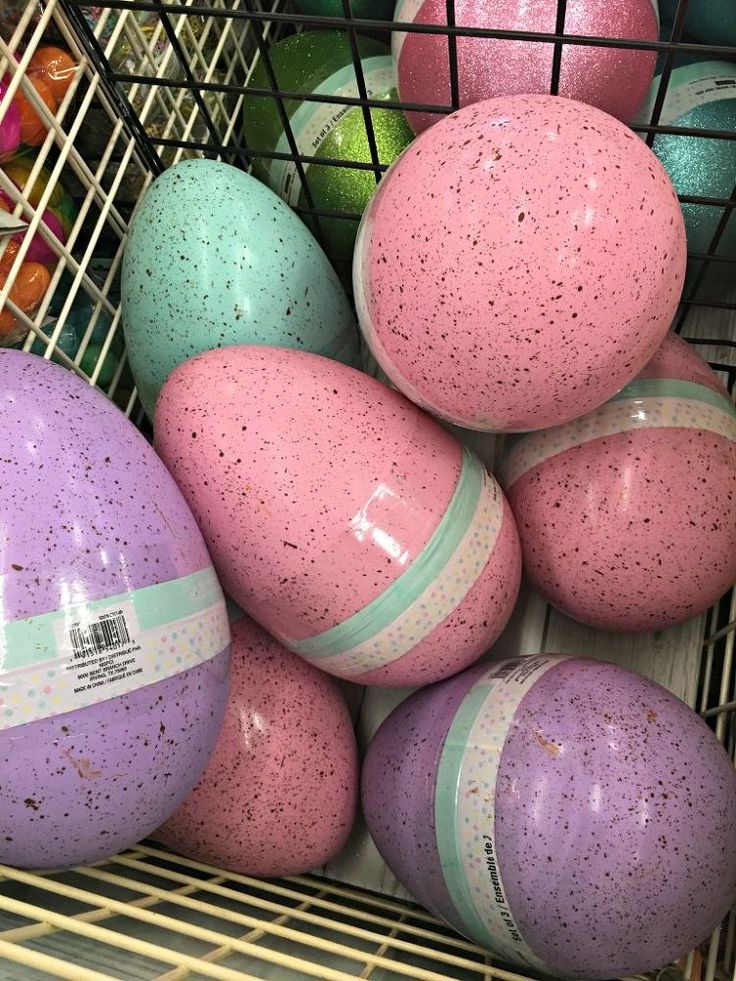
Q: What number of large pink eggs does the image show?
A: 5